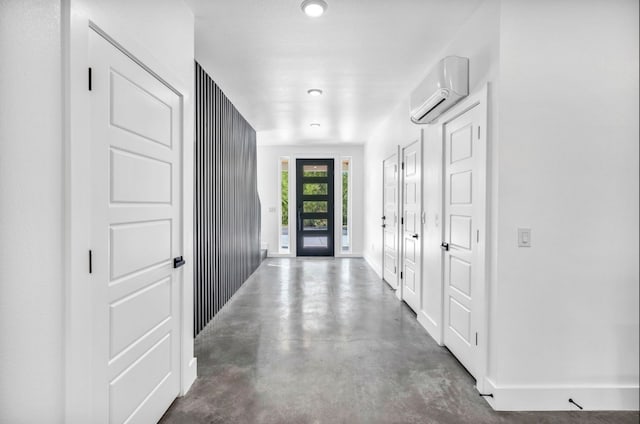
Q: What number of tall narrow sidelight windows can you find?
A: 2